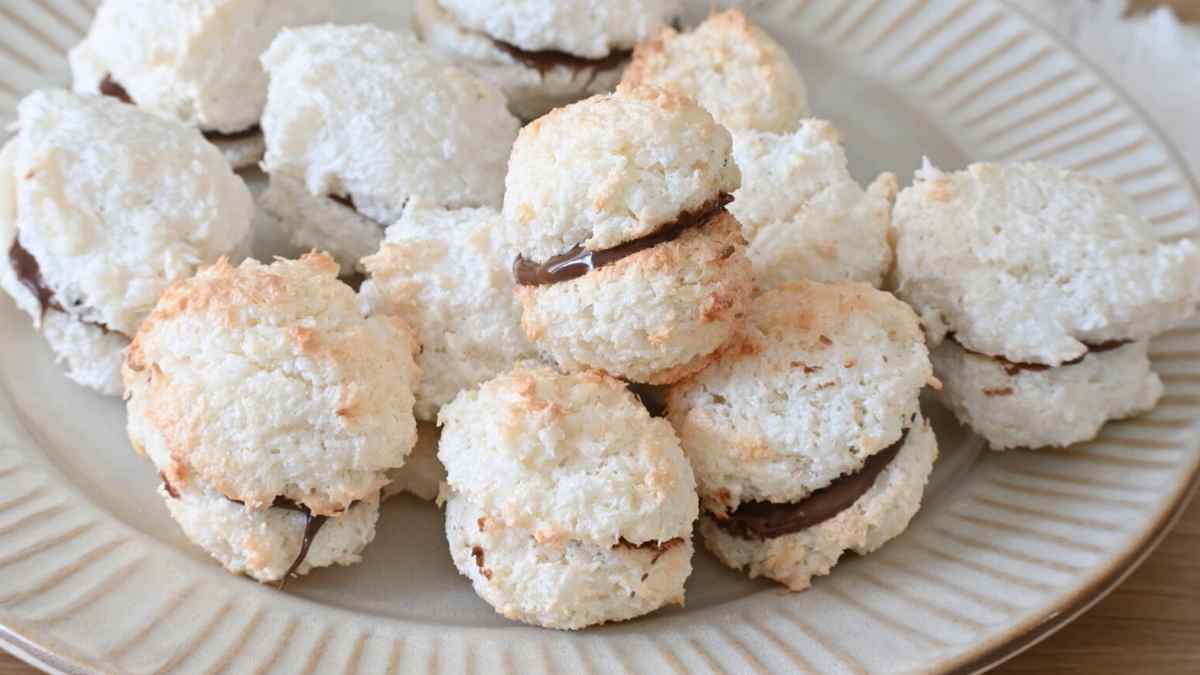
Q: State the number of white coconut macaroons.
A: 12